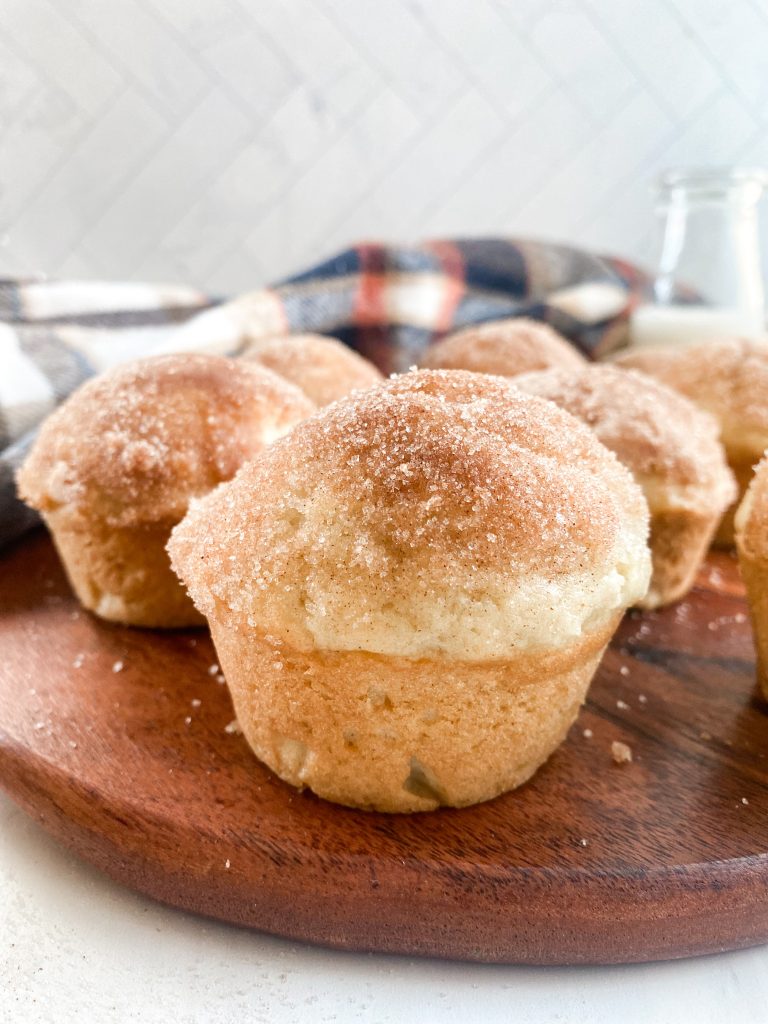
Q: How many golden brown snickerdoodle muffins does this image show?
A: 7